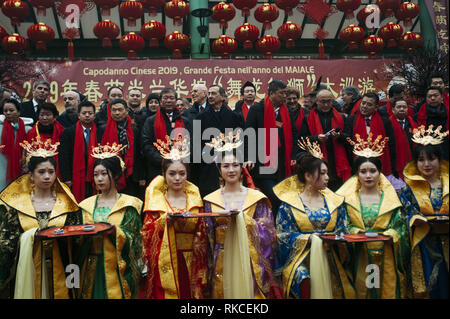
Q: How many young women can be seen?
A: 7